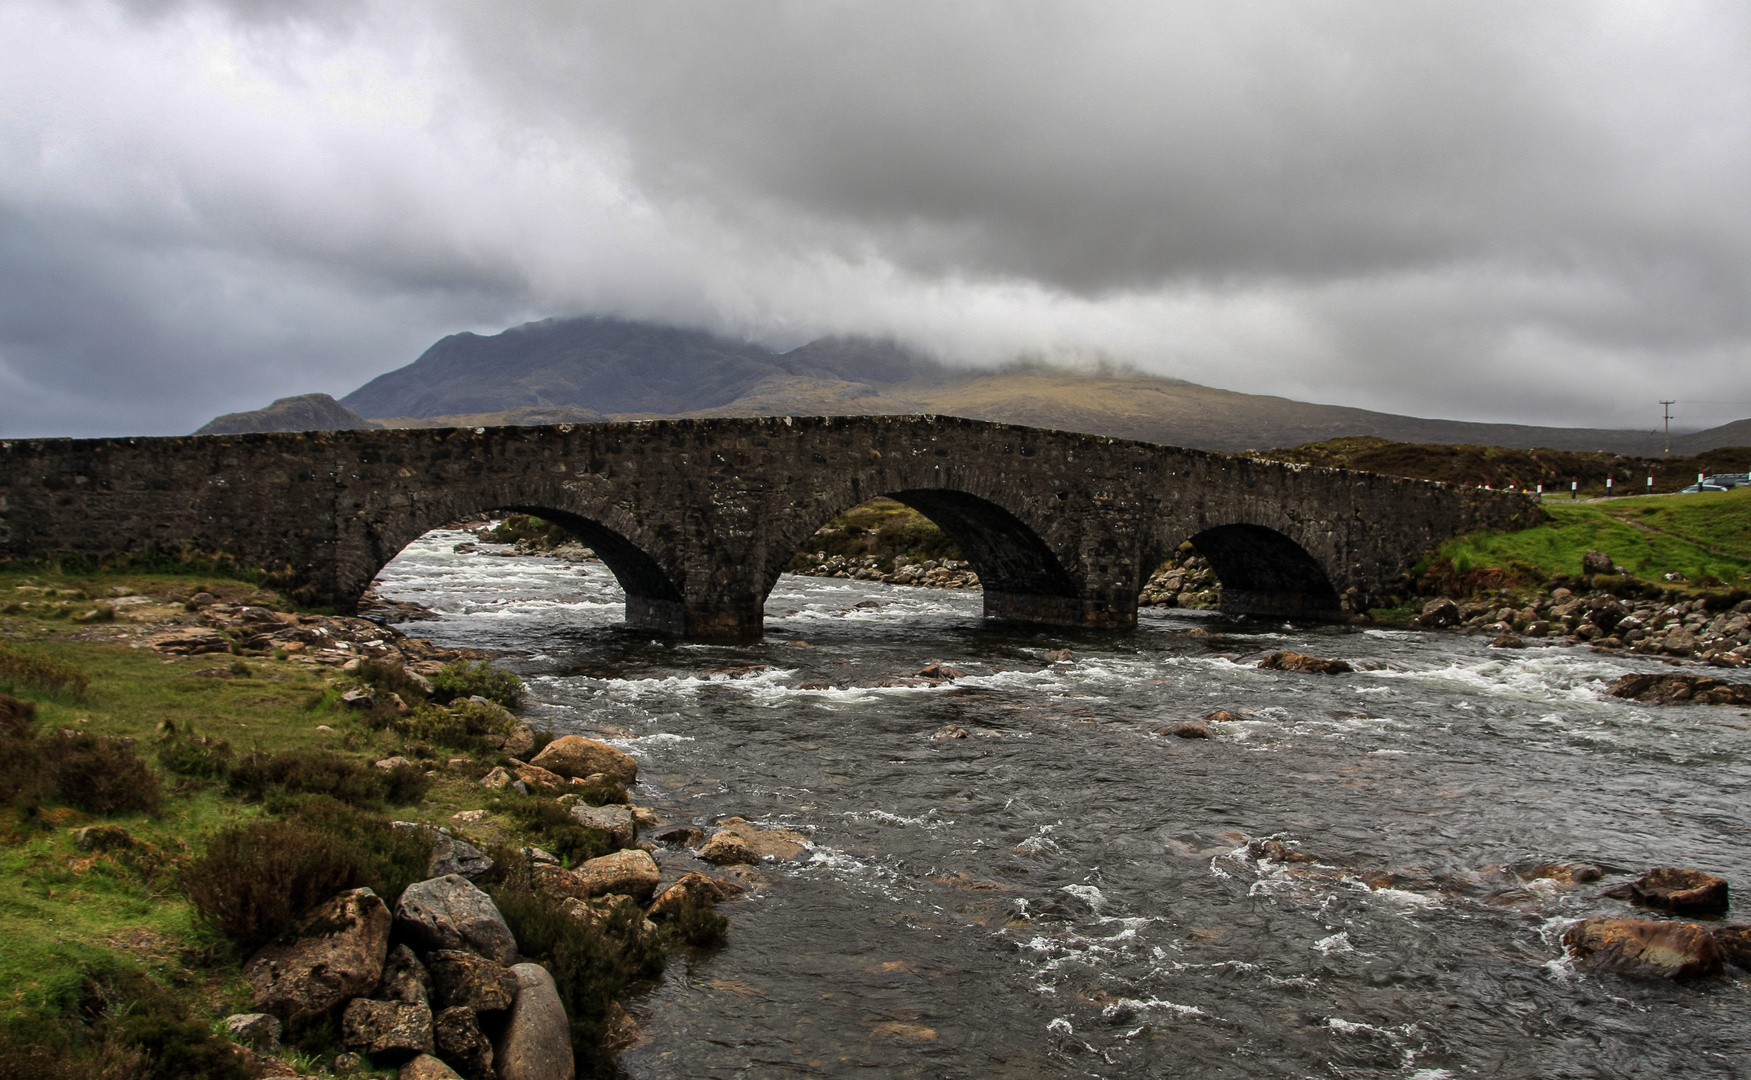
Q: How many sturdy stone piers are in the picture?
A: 2